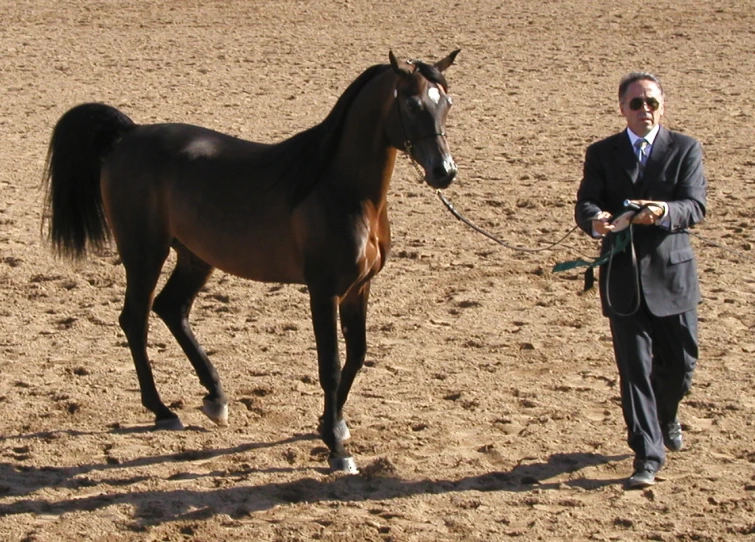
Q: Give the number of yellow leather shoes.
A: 0